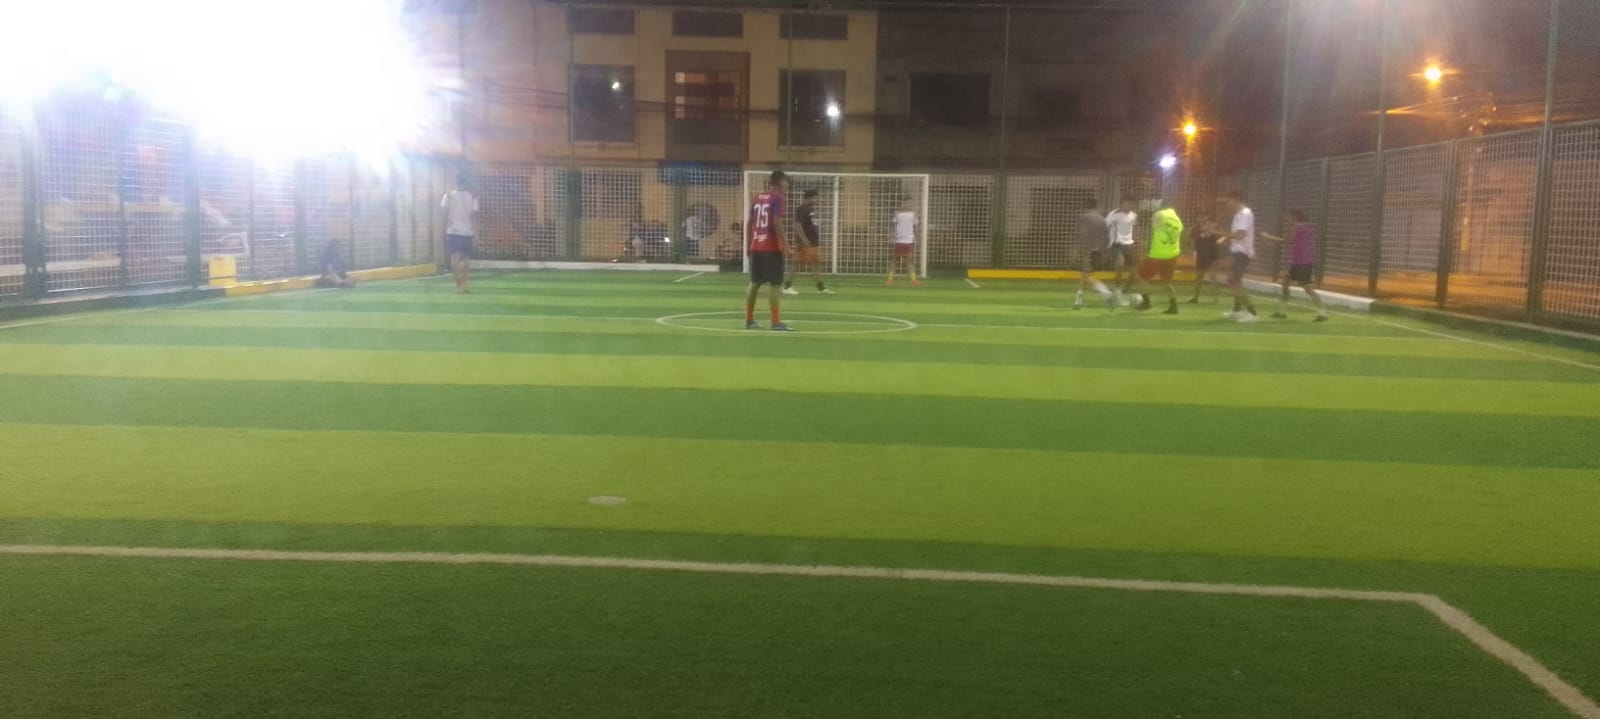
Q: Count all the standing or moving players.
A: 10